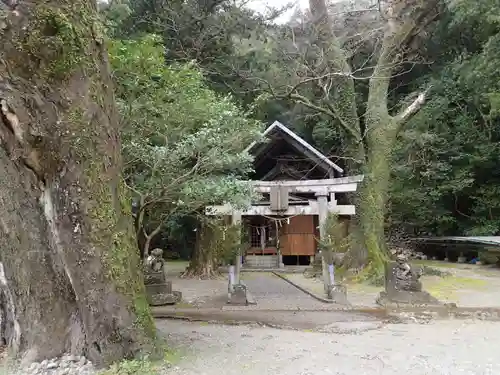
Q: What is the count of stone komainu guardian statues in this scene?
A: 2